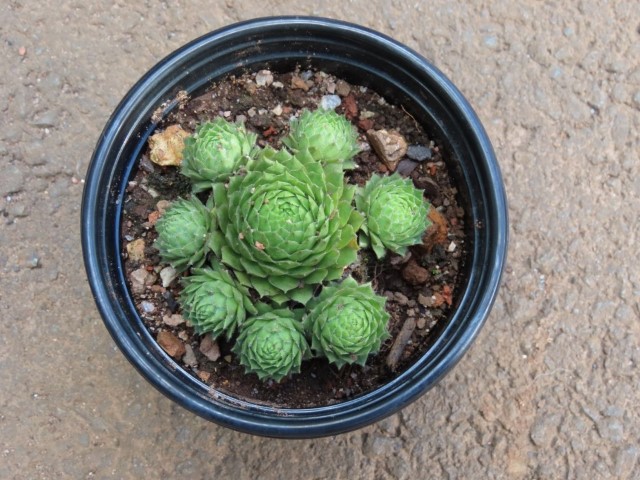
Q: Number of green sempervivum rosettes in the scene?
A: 8